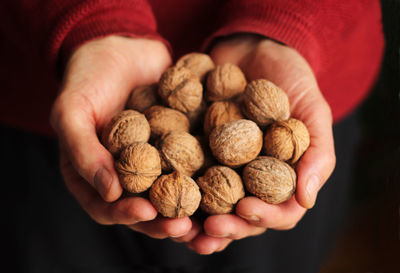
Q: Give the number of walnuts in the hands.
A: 15